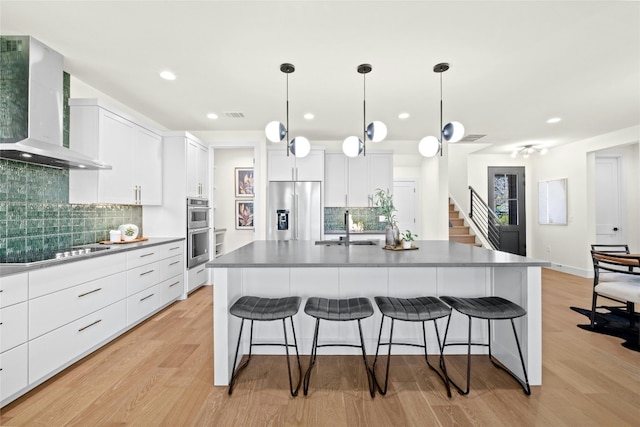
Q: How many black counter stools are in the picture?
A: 4